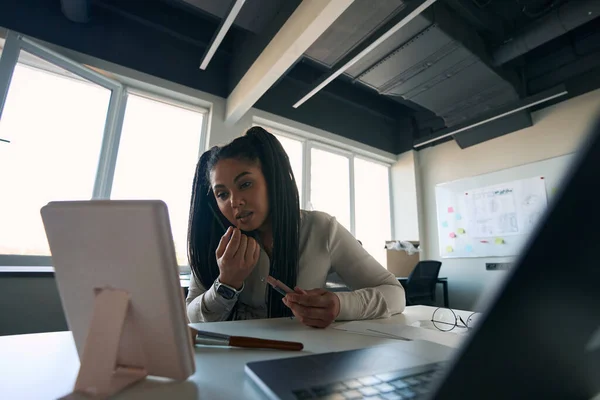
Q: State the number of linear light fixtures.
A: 3